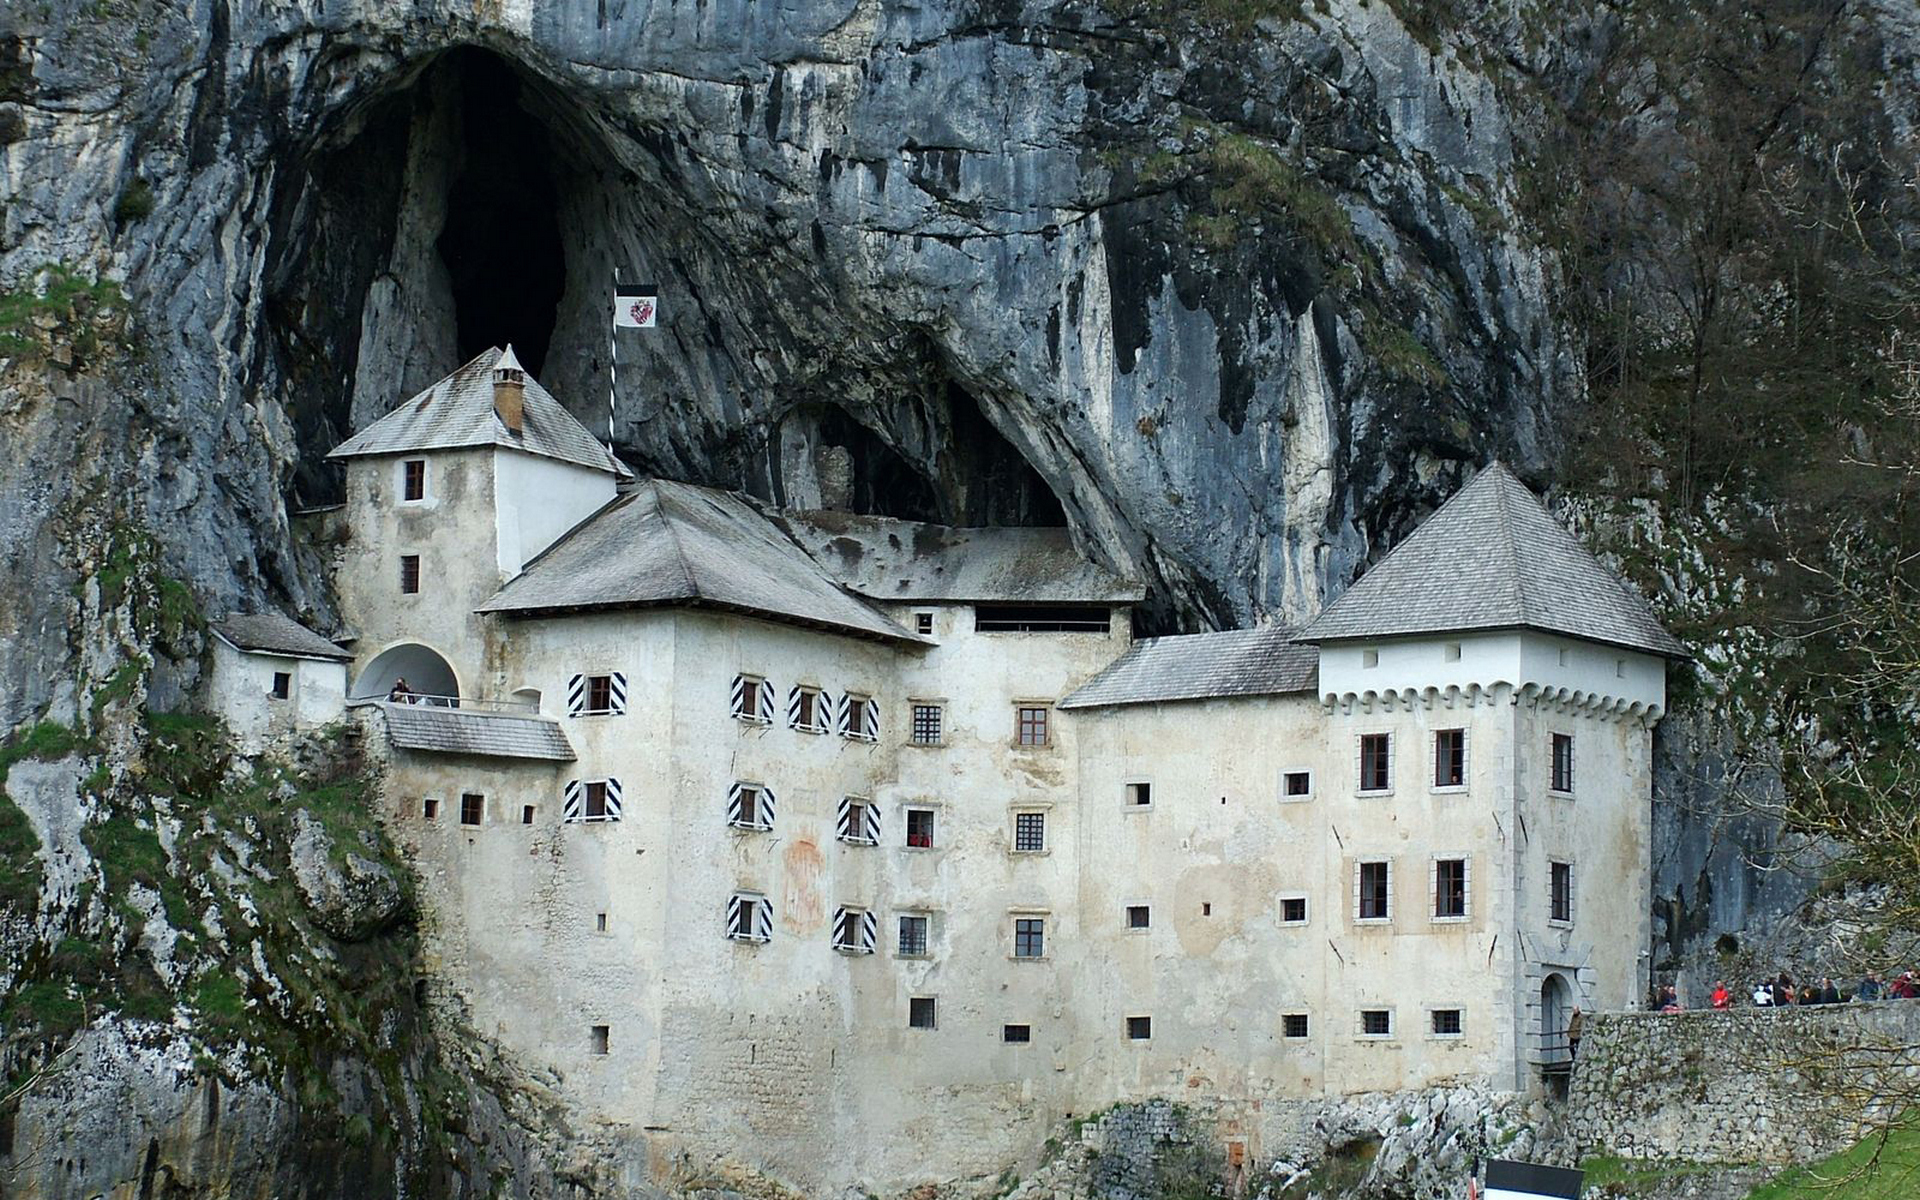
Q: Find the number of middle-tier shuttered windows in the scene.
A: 3